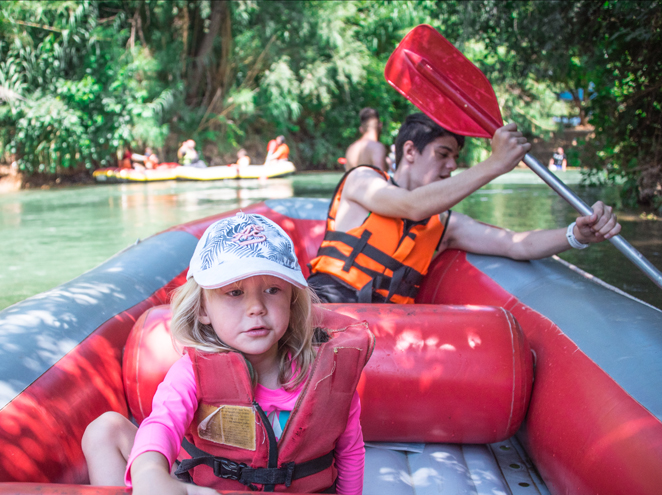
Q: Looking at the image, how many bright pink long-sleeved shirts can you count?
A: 1